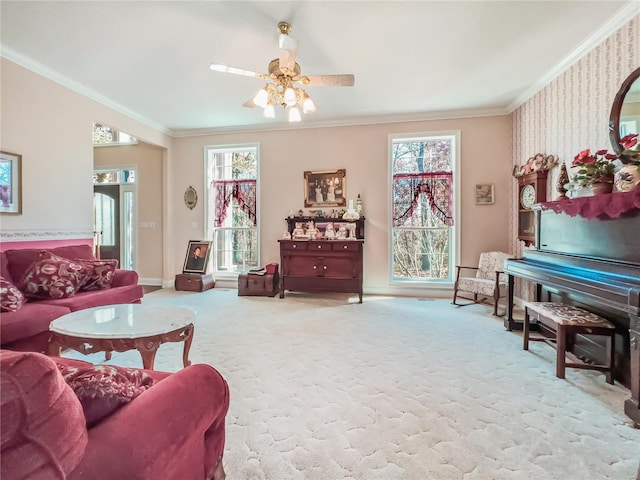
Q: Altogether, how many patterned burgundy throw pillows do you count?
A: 4